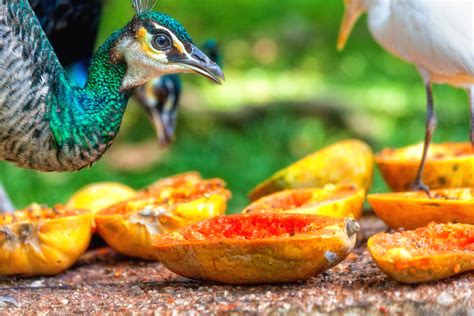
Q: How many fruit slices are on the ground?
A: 9